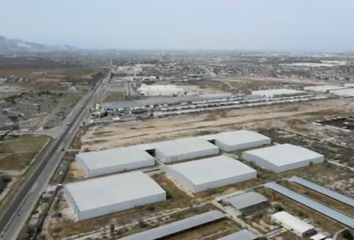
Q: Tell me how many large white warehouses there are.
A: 6